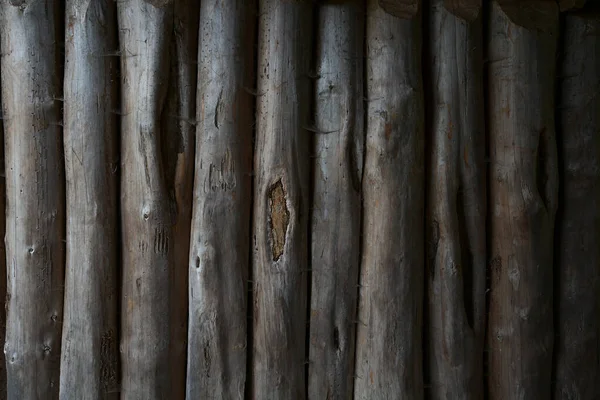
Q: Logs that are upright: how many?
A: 10